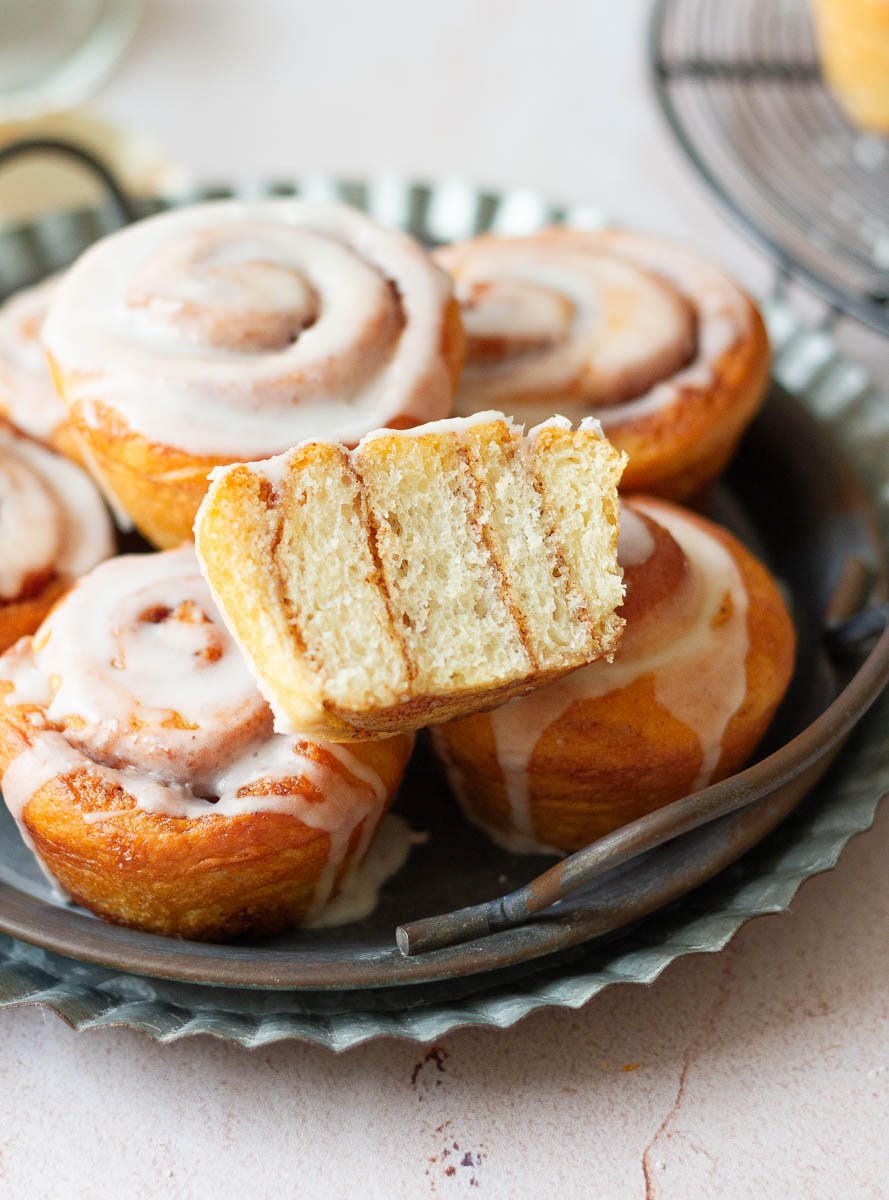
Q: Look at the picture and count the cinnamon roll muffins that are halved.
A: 1